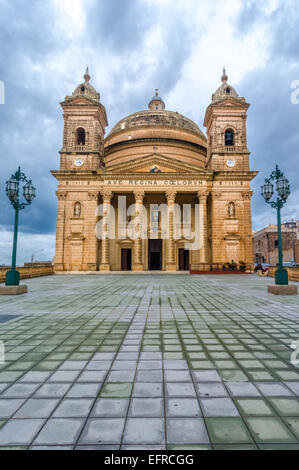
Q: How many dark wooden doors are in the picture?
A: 3